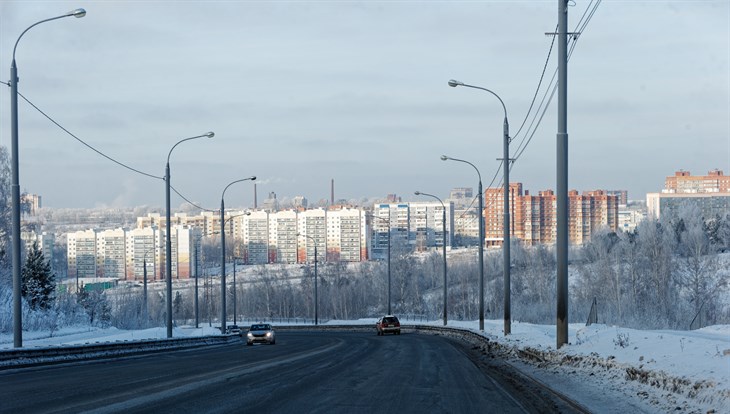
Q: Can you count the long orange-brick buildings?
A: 2